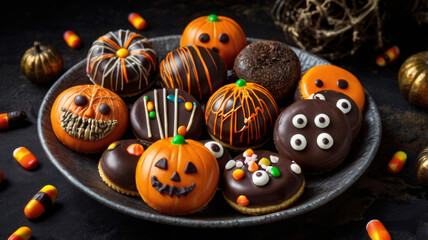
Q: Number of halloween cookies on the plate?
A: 14